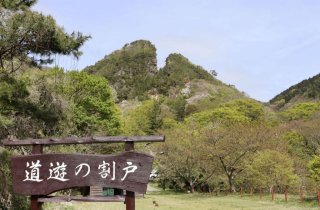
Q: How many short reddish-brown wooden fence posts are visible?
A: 7